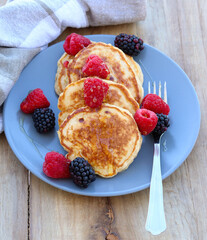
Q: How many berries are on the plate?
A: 11